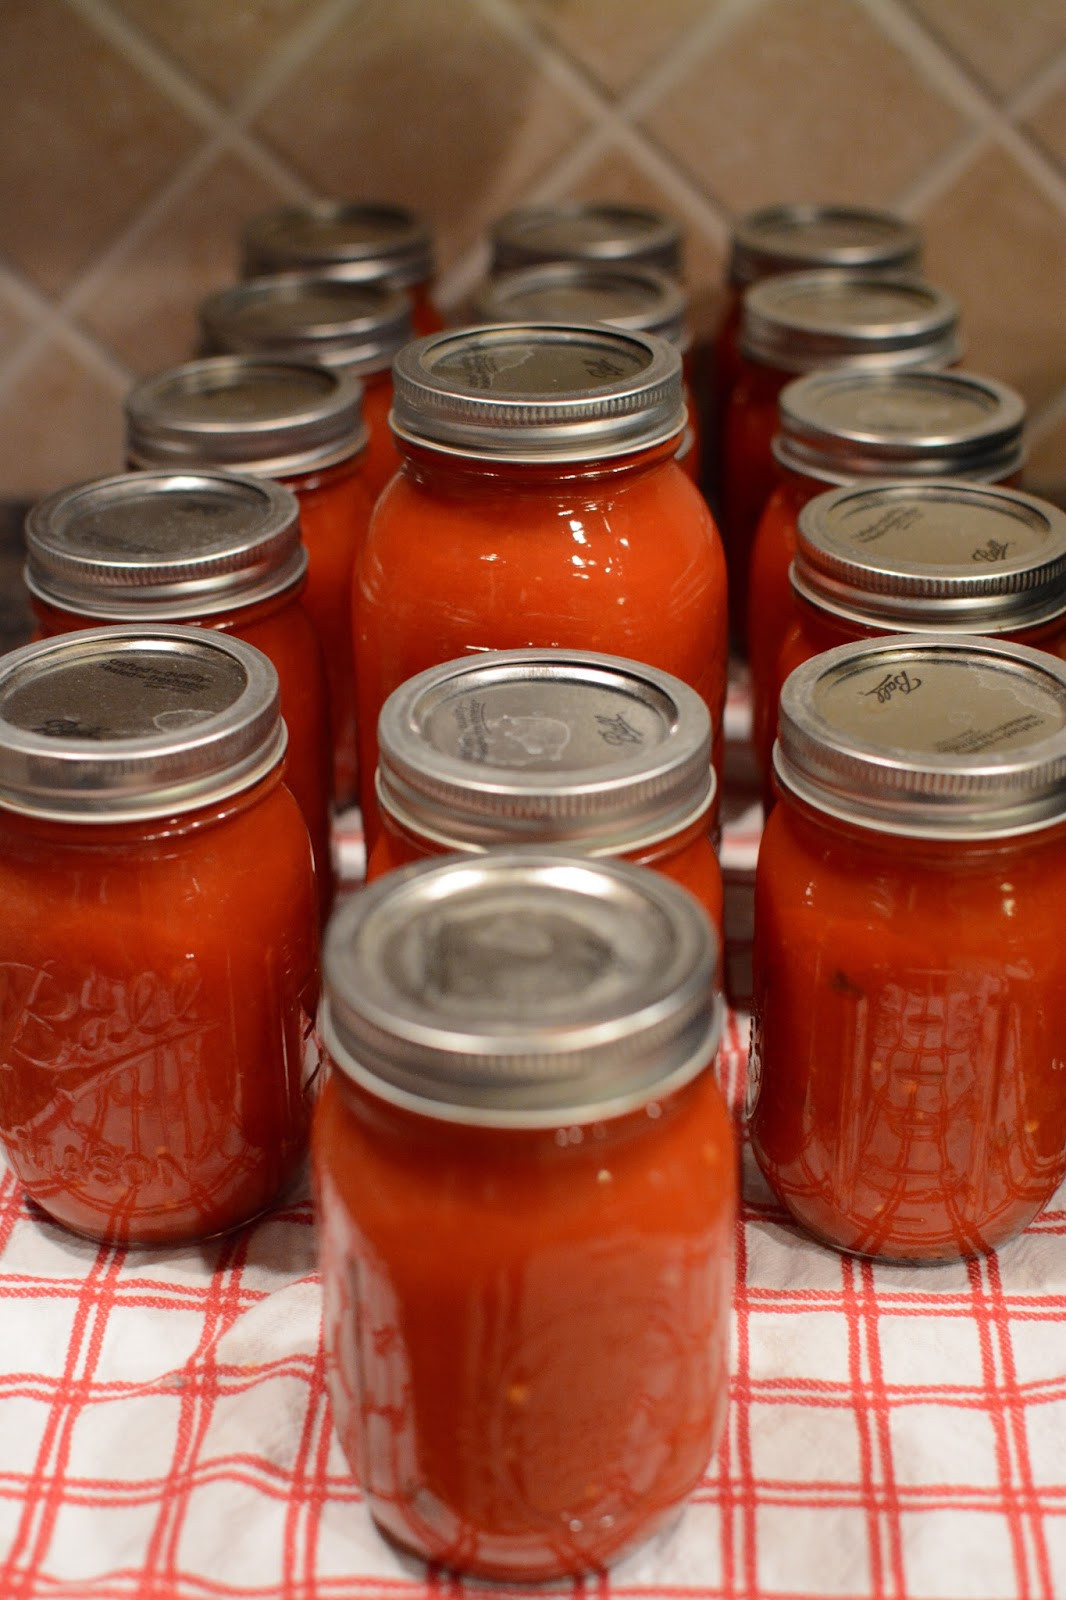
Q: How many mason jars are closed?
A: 15